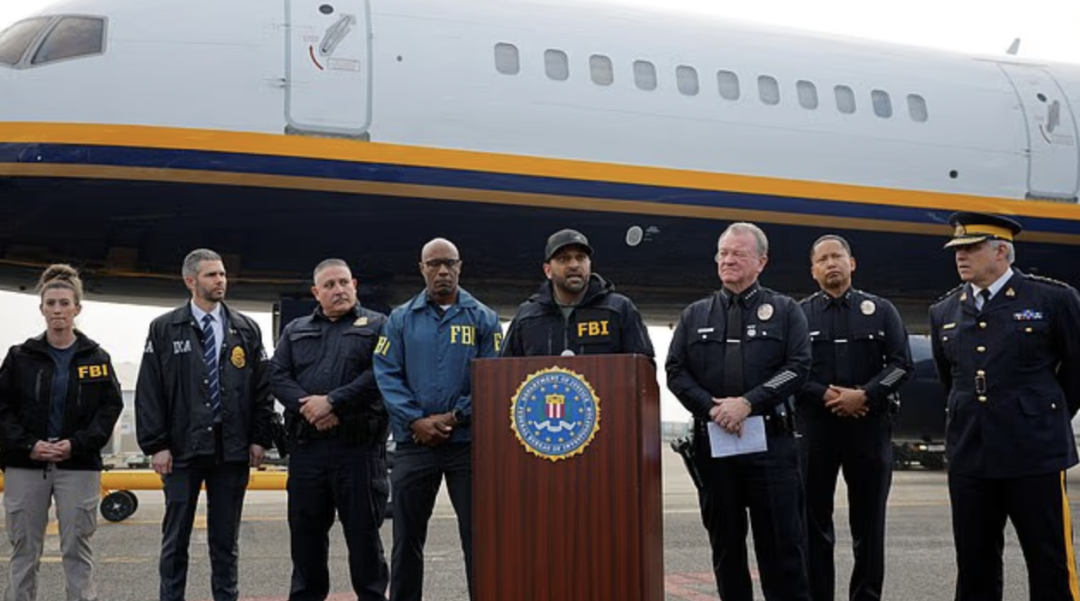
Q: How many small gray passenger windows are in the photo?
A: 11